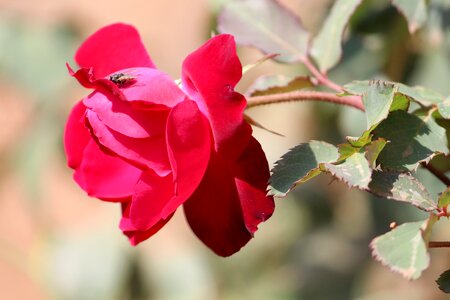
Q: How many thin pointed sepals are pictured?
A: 2